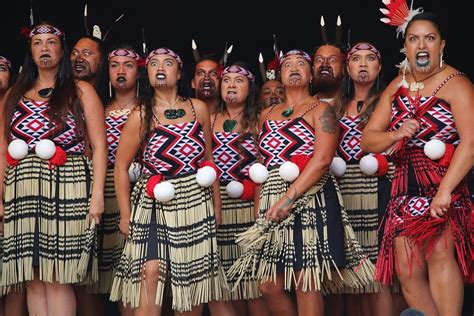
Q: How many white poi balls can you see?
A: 11